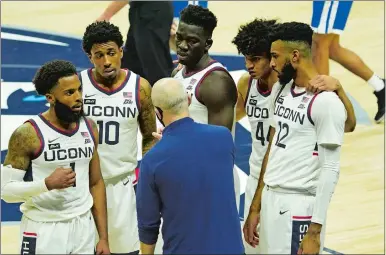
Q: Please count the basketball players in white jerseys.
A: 5